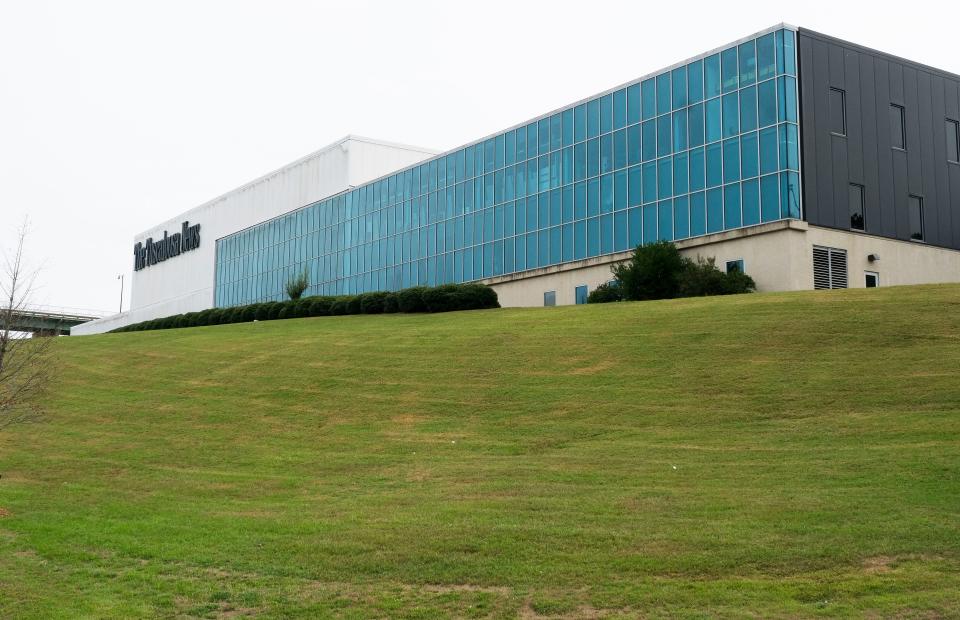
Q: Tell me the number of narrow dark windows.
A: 5